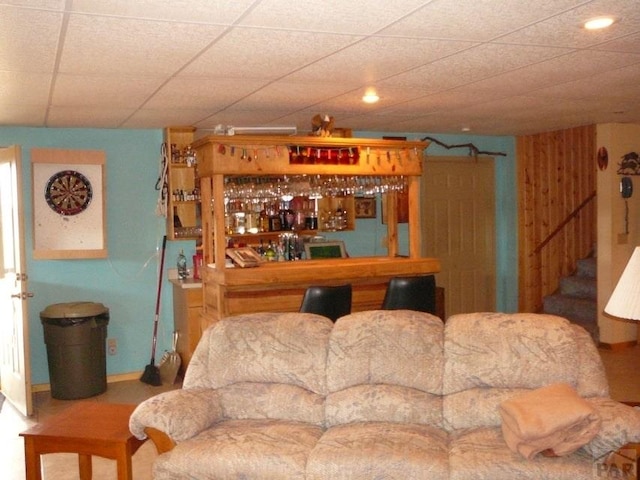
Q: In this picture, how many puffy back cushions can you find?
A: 3